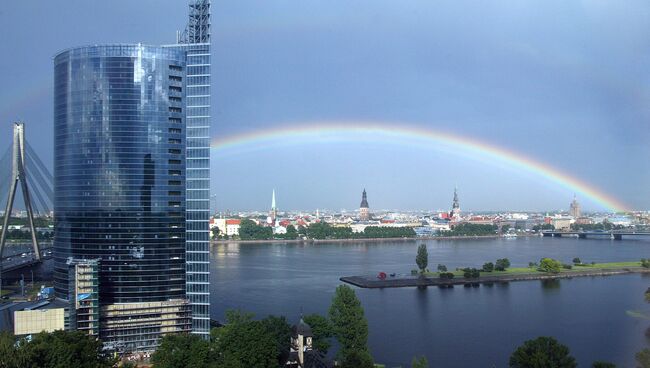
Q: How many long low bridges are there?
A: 1